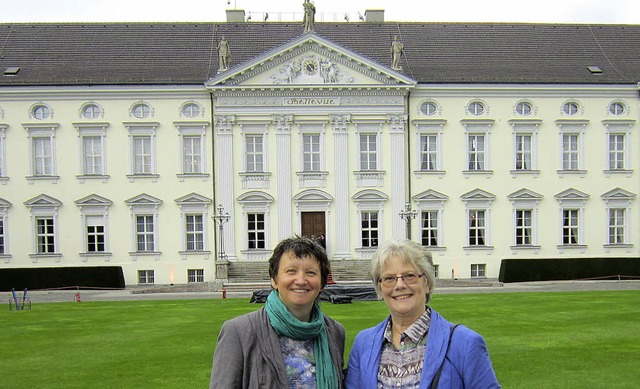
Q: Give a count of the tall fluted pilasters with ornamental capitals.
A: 4